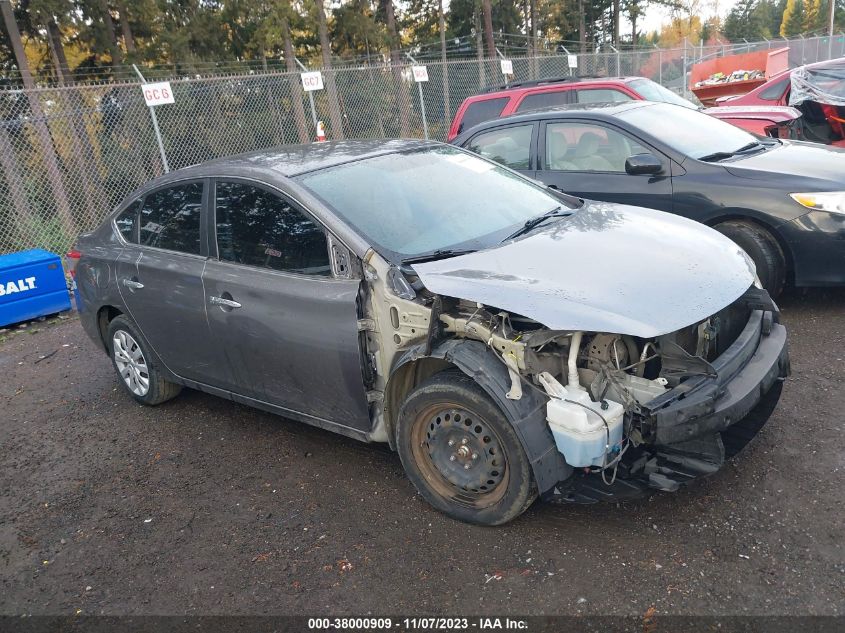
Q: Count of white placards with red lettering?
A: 5